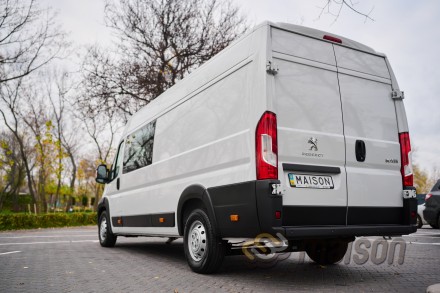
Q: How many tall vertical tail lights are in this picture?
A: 2